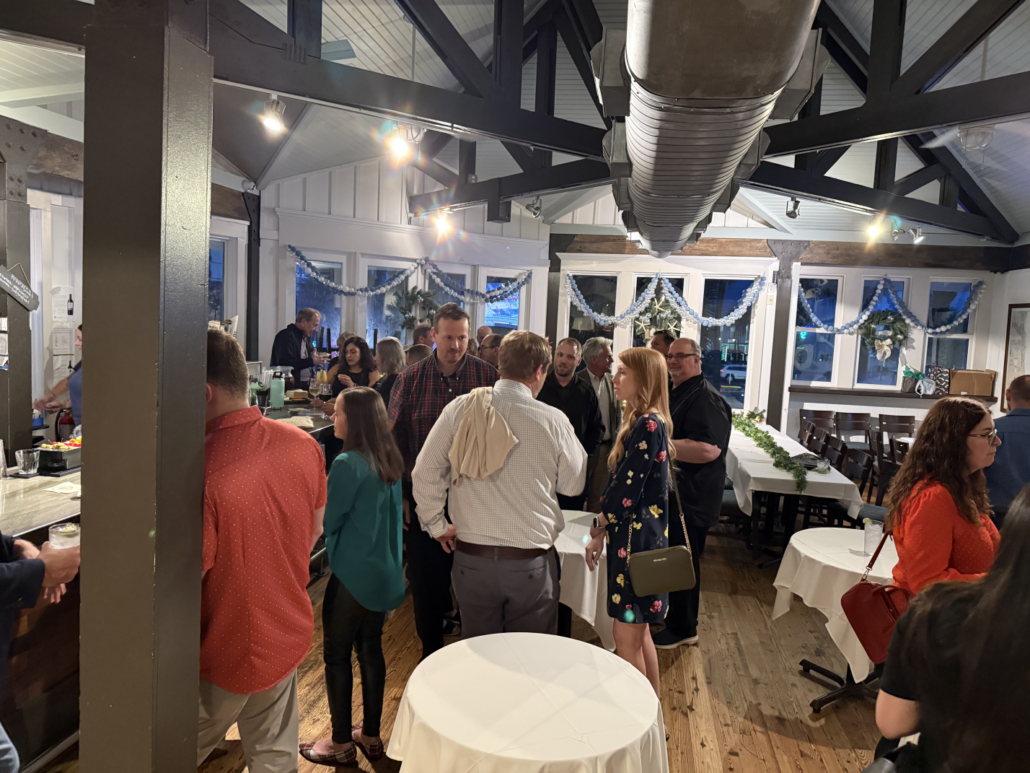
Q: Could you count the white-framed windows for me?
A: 11